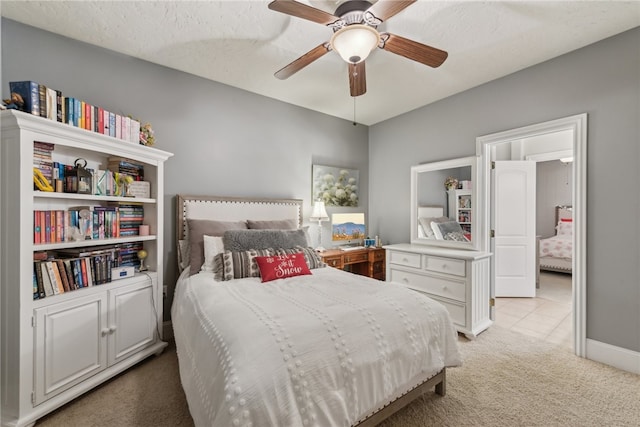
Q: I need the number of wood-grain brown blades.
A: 5